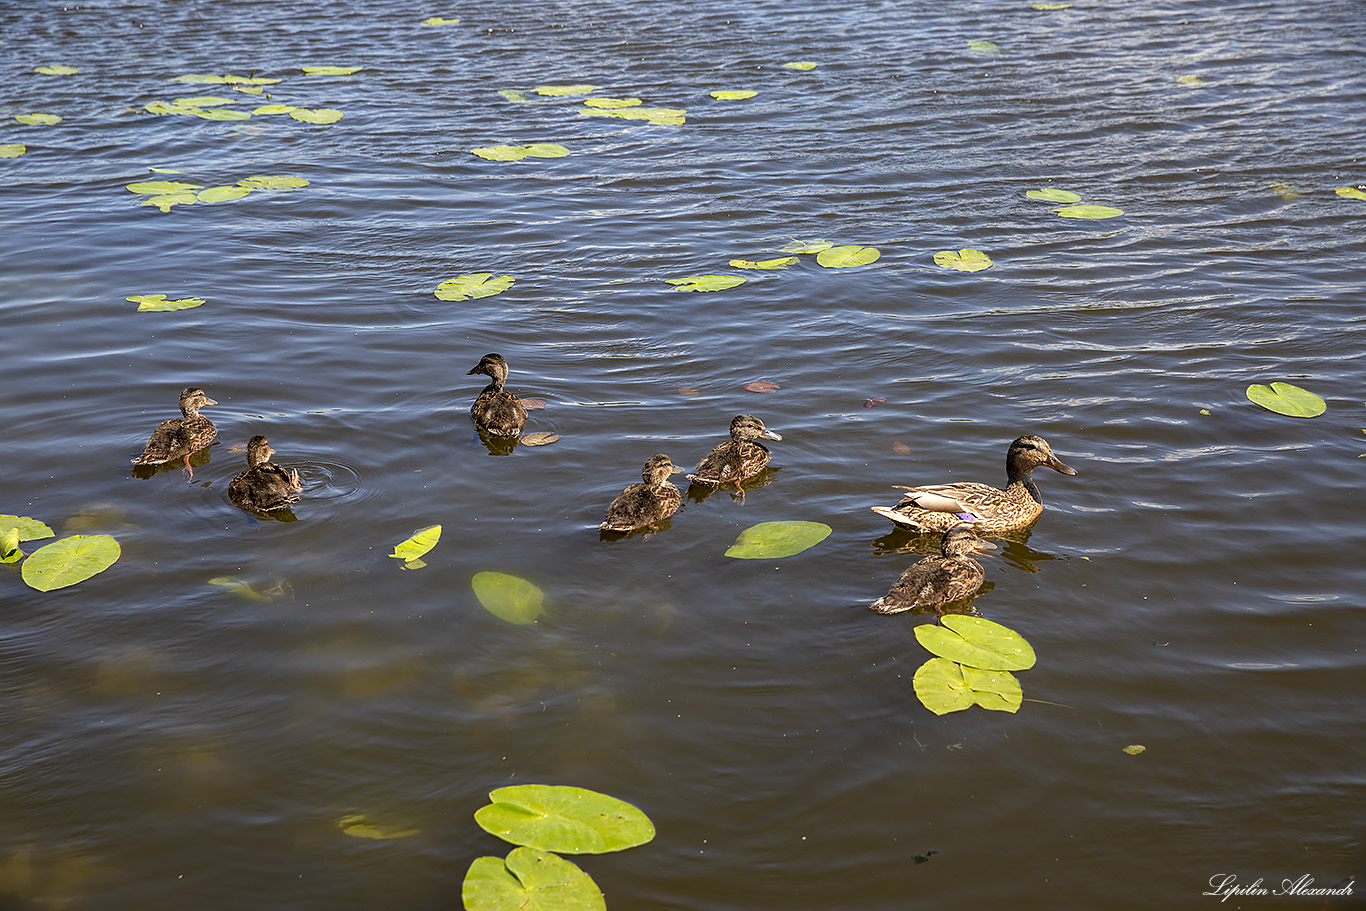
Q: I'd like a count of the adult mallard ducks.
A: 1